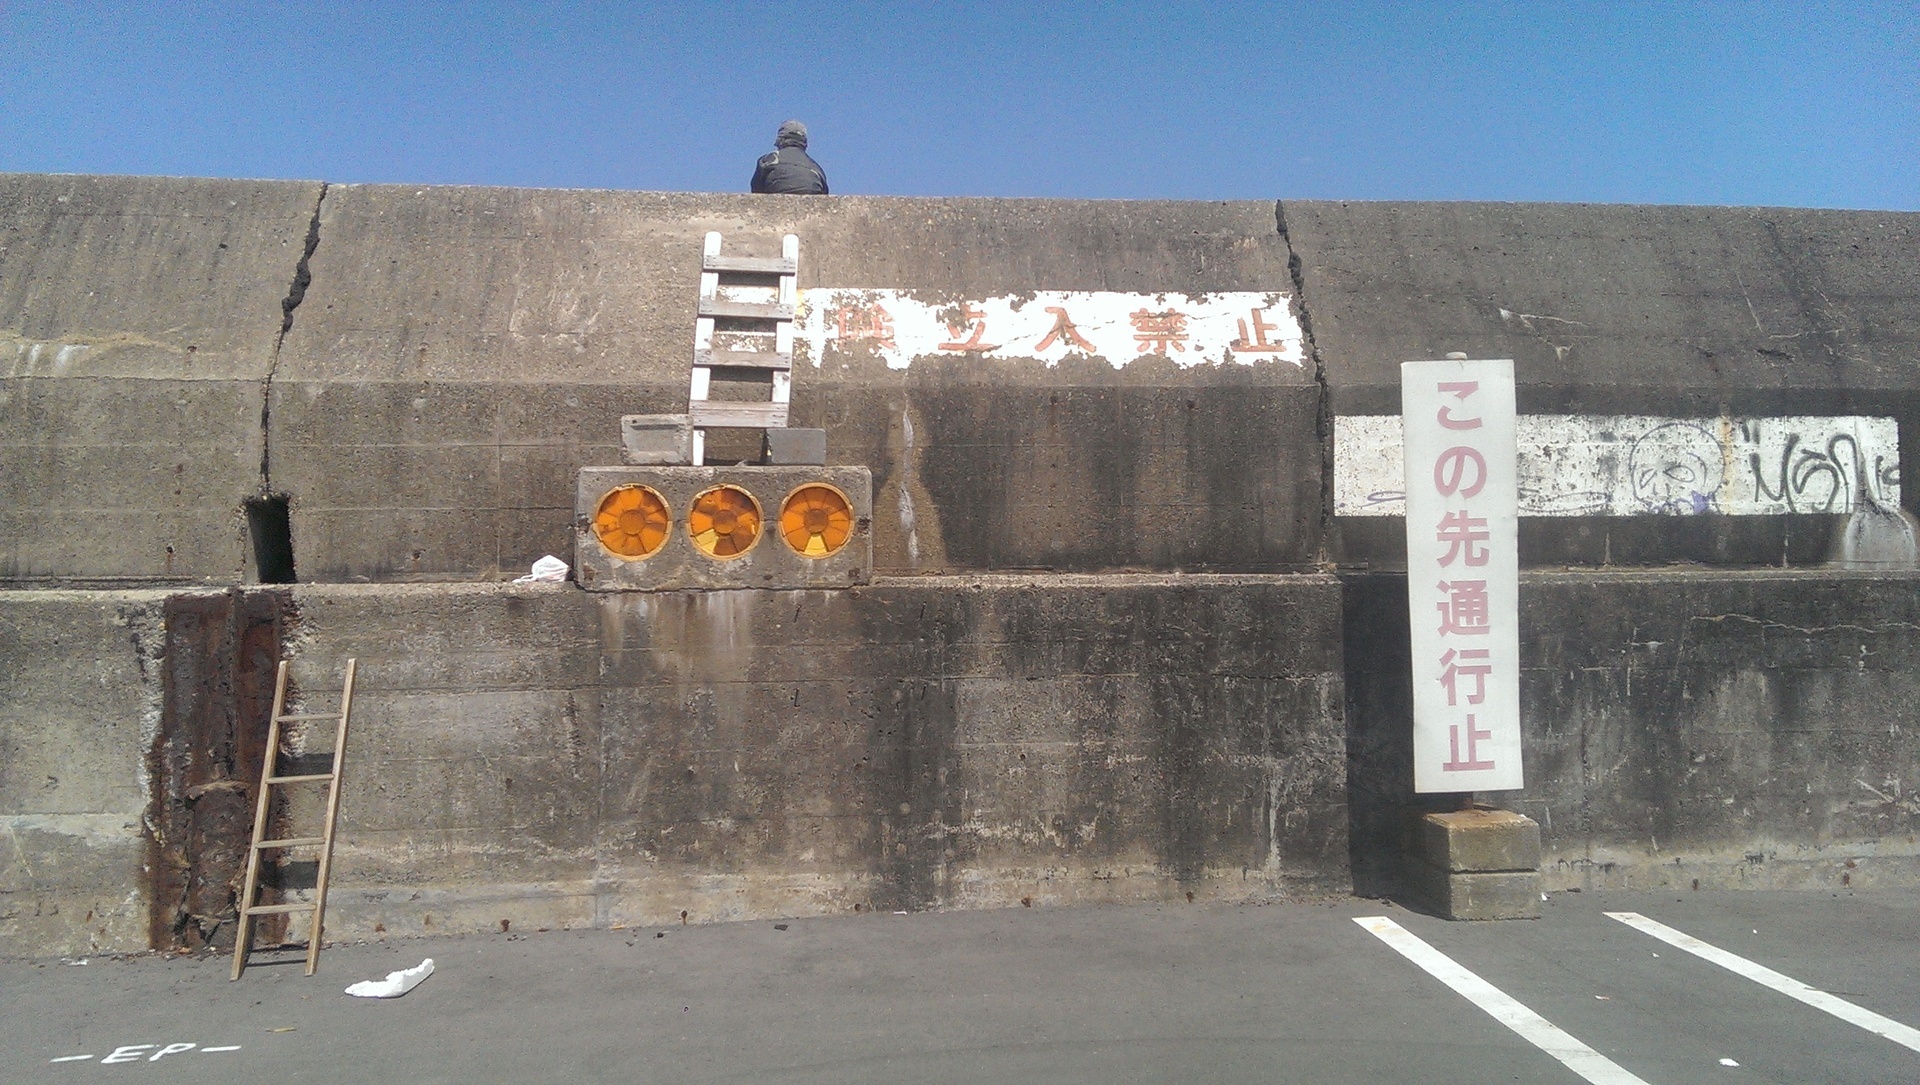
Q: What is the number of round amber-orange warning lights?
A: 3